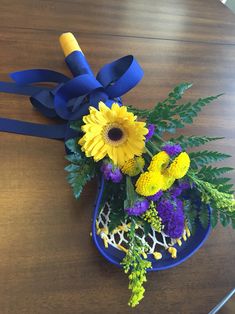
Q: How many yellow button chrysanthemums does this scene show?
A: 5